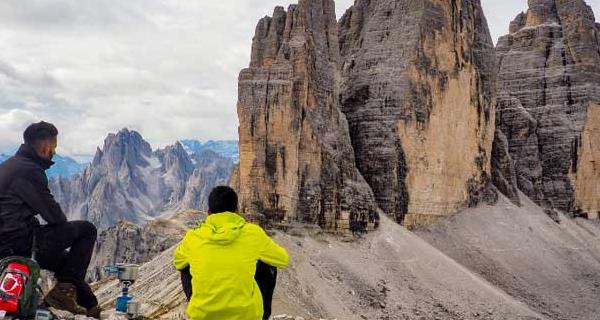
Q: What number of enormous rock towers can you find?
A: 3